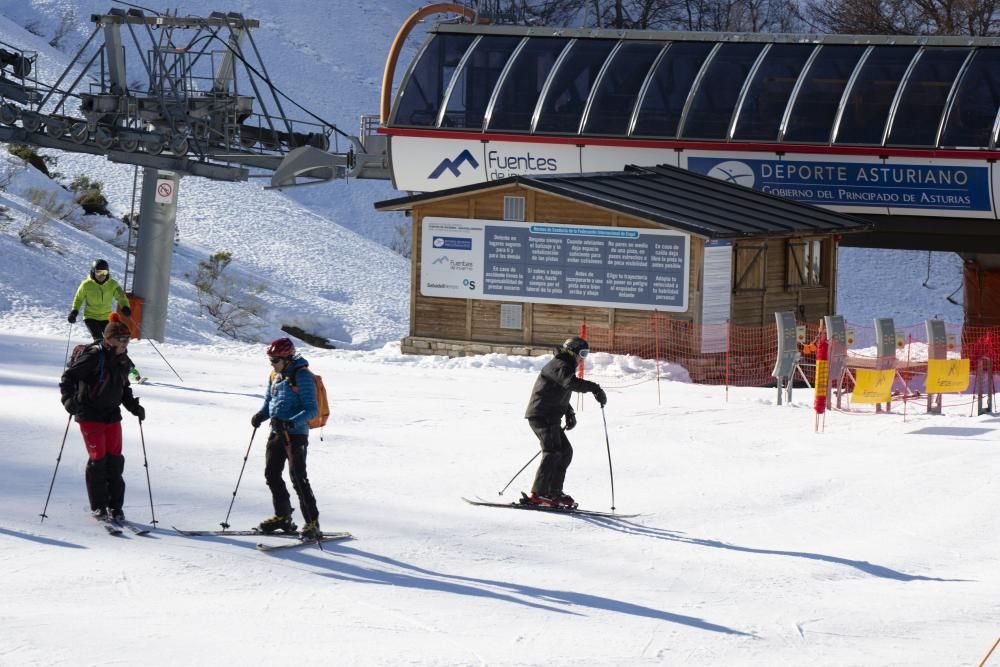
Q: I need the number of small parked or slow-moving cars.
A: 0